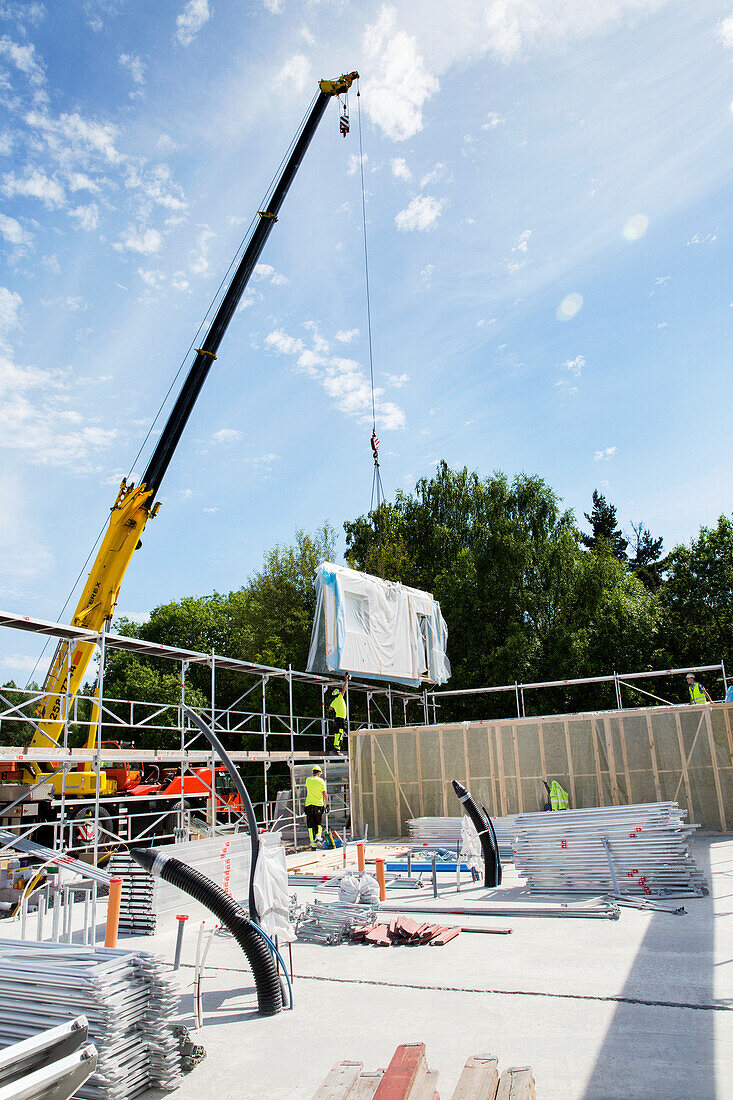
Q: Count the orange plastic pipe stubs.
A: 3